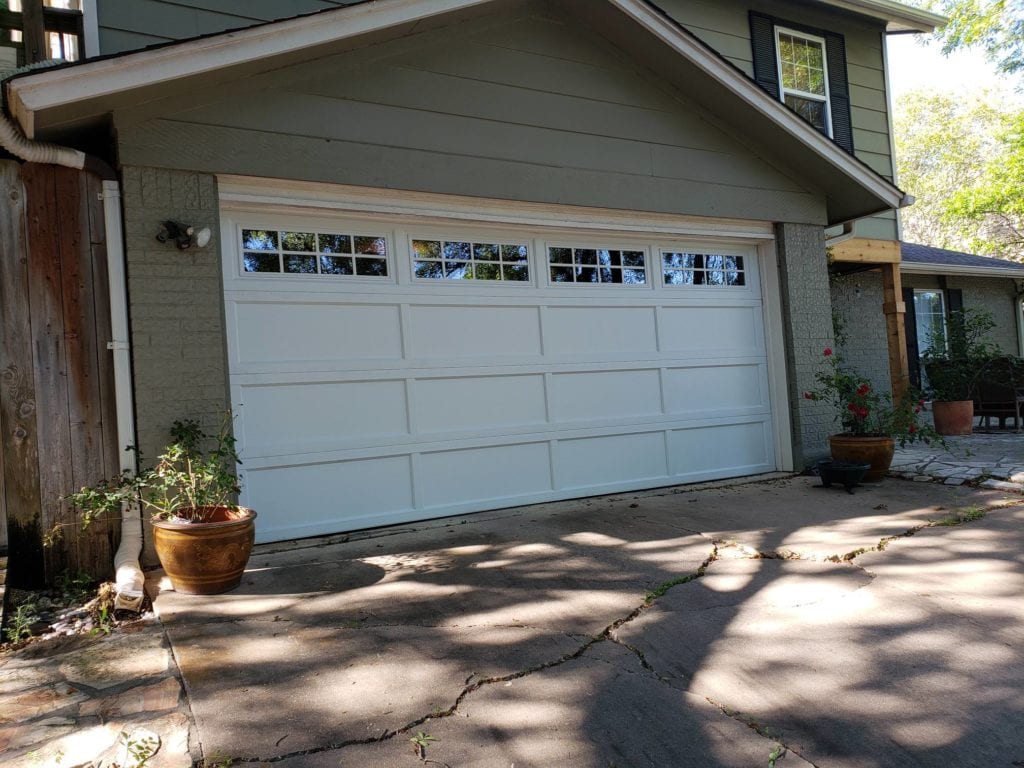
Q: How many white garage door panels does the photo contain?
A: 12